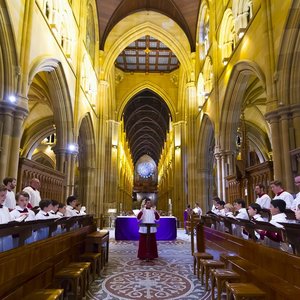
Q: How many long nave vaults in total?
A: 1